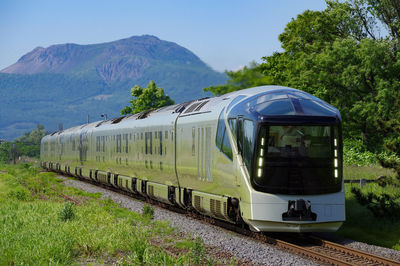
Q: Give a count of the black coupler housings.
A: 1